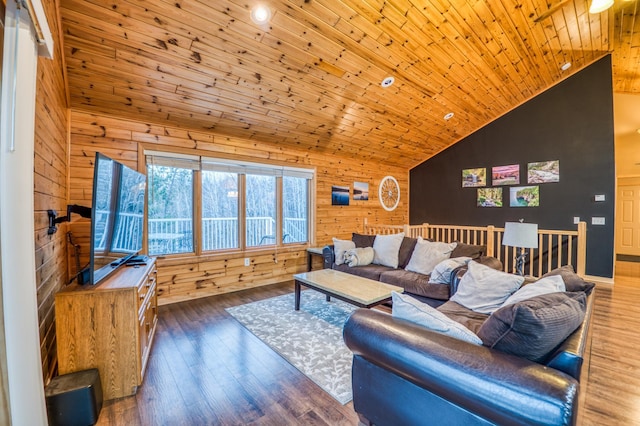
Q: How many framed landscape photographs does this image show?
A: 7